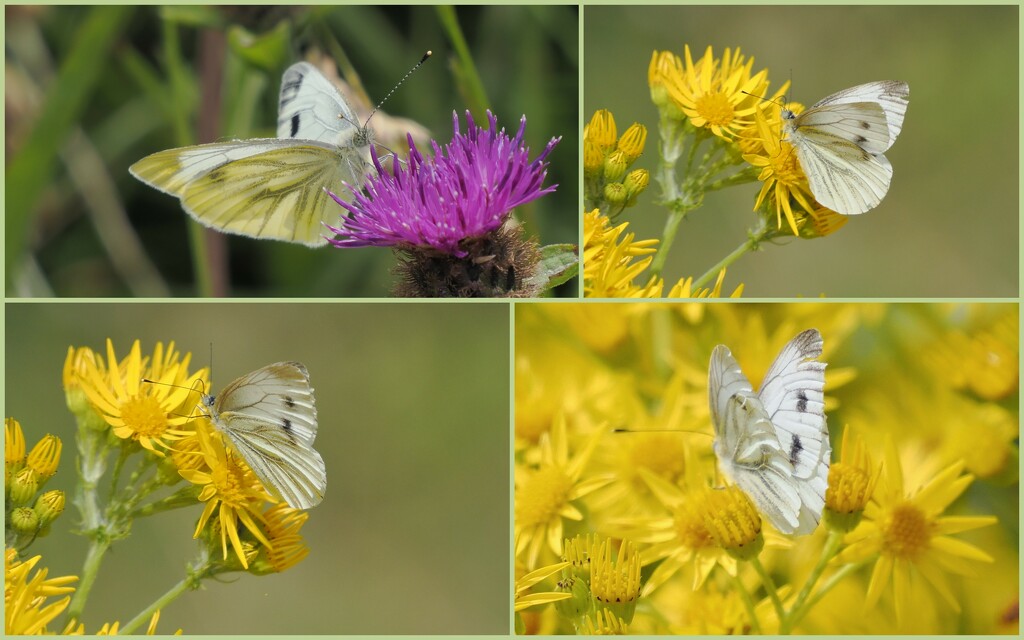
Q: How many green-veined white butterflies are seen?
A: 4